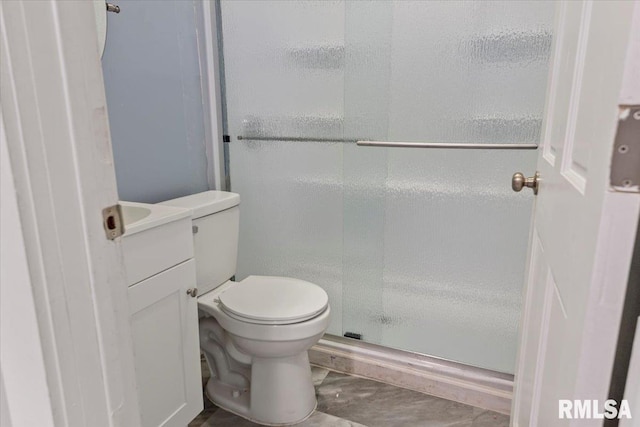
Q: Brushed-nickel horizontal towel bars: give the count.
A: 2